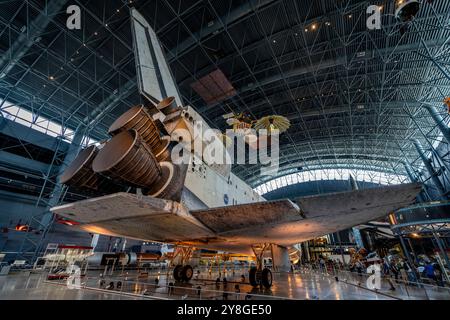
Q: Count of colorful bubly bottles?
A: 0